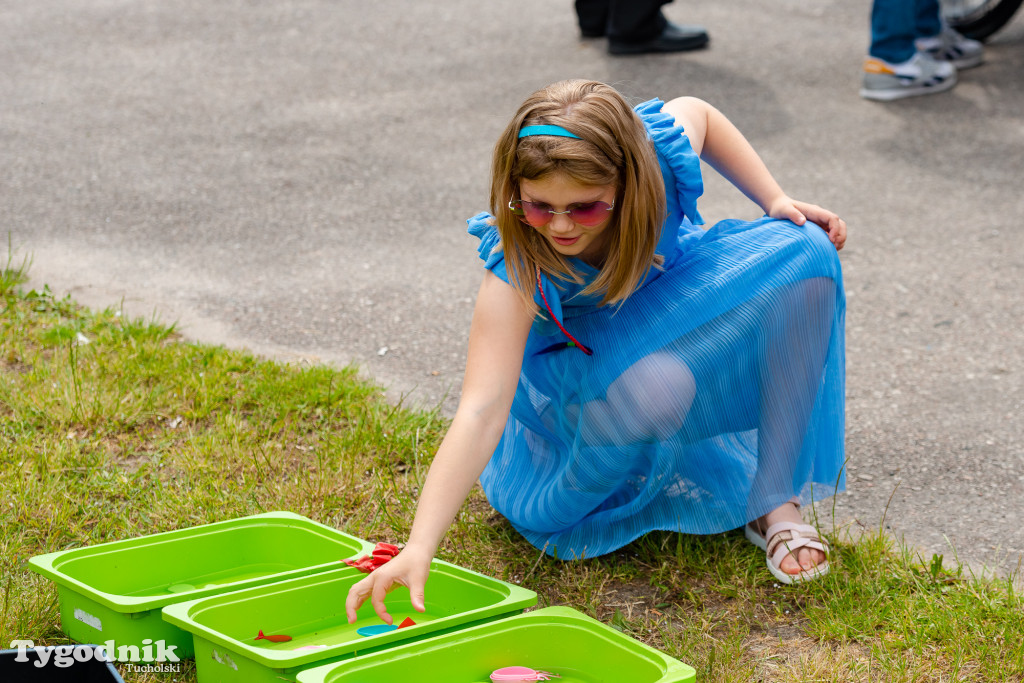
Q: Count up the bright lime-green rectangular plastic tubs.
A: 3